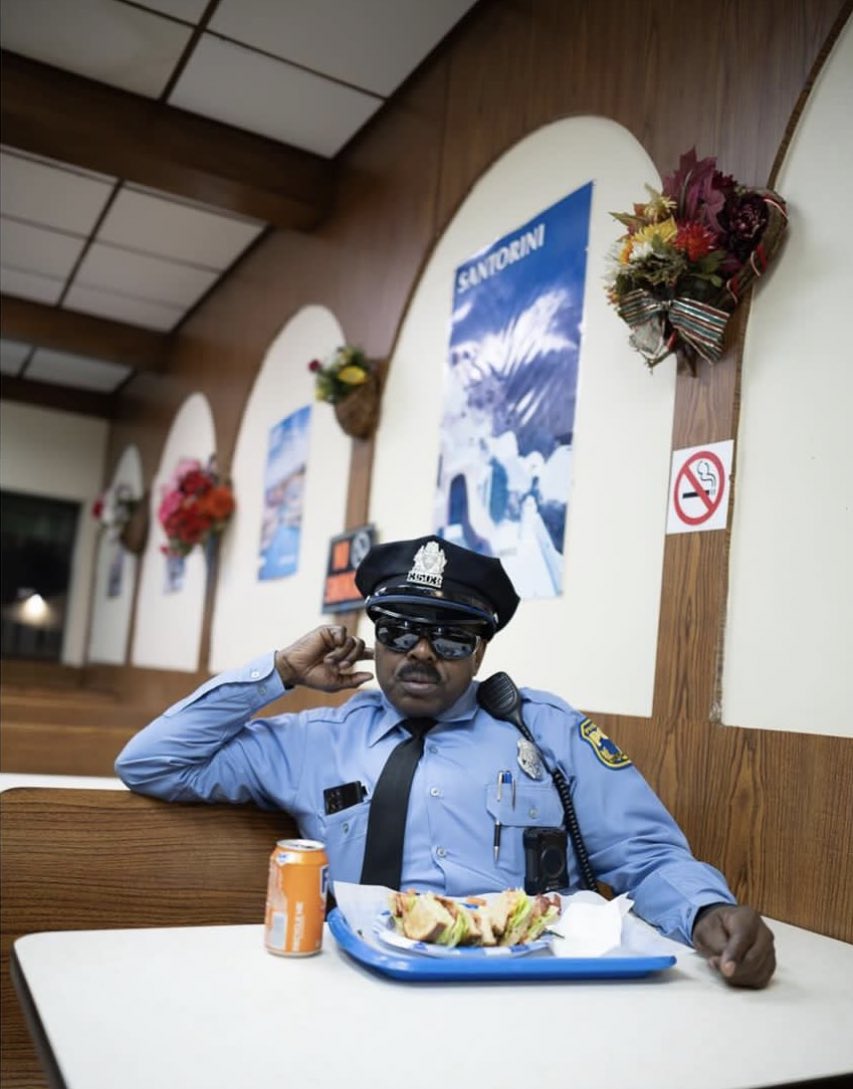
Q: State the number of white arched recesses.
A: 5